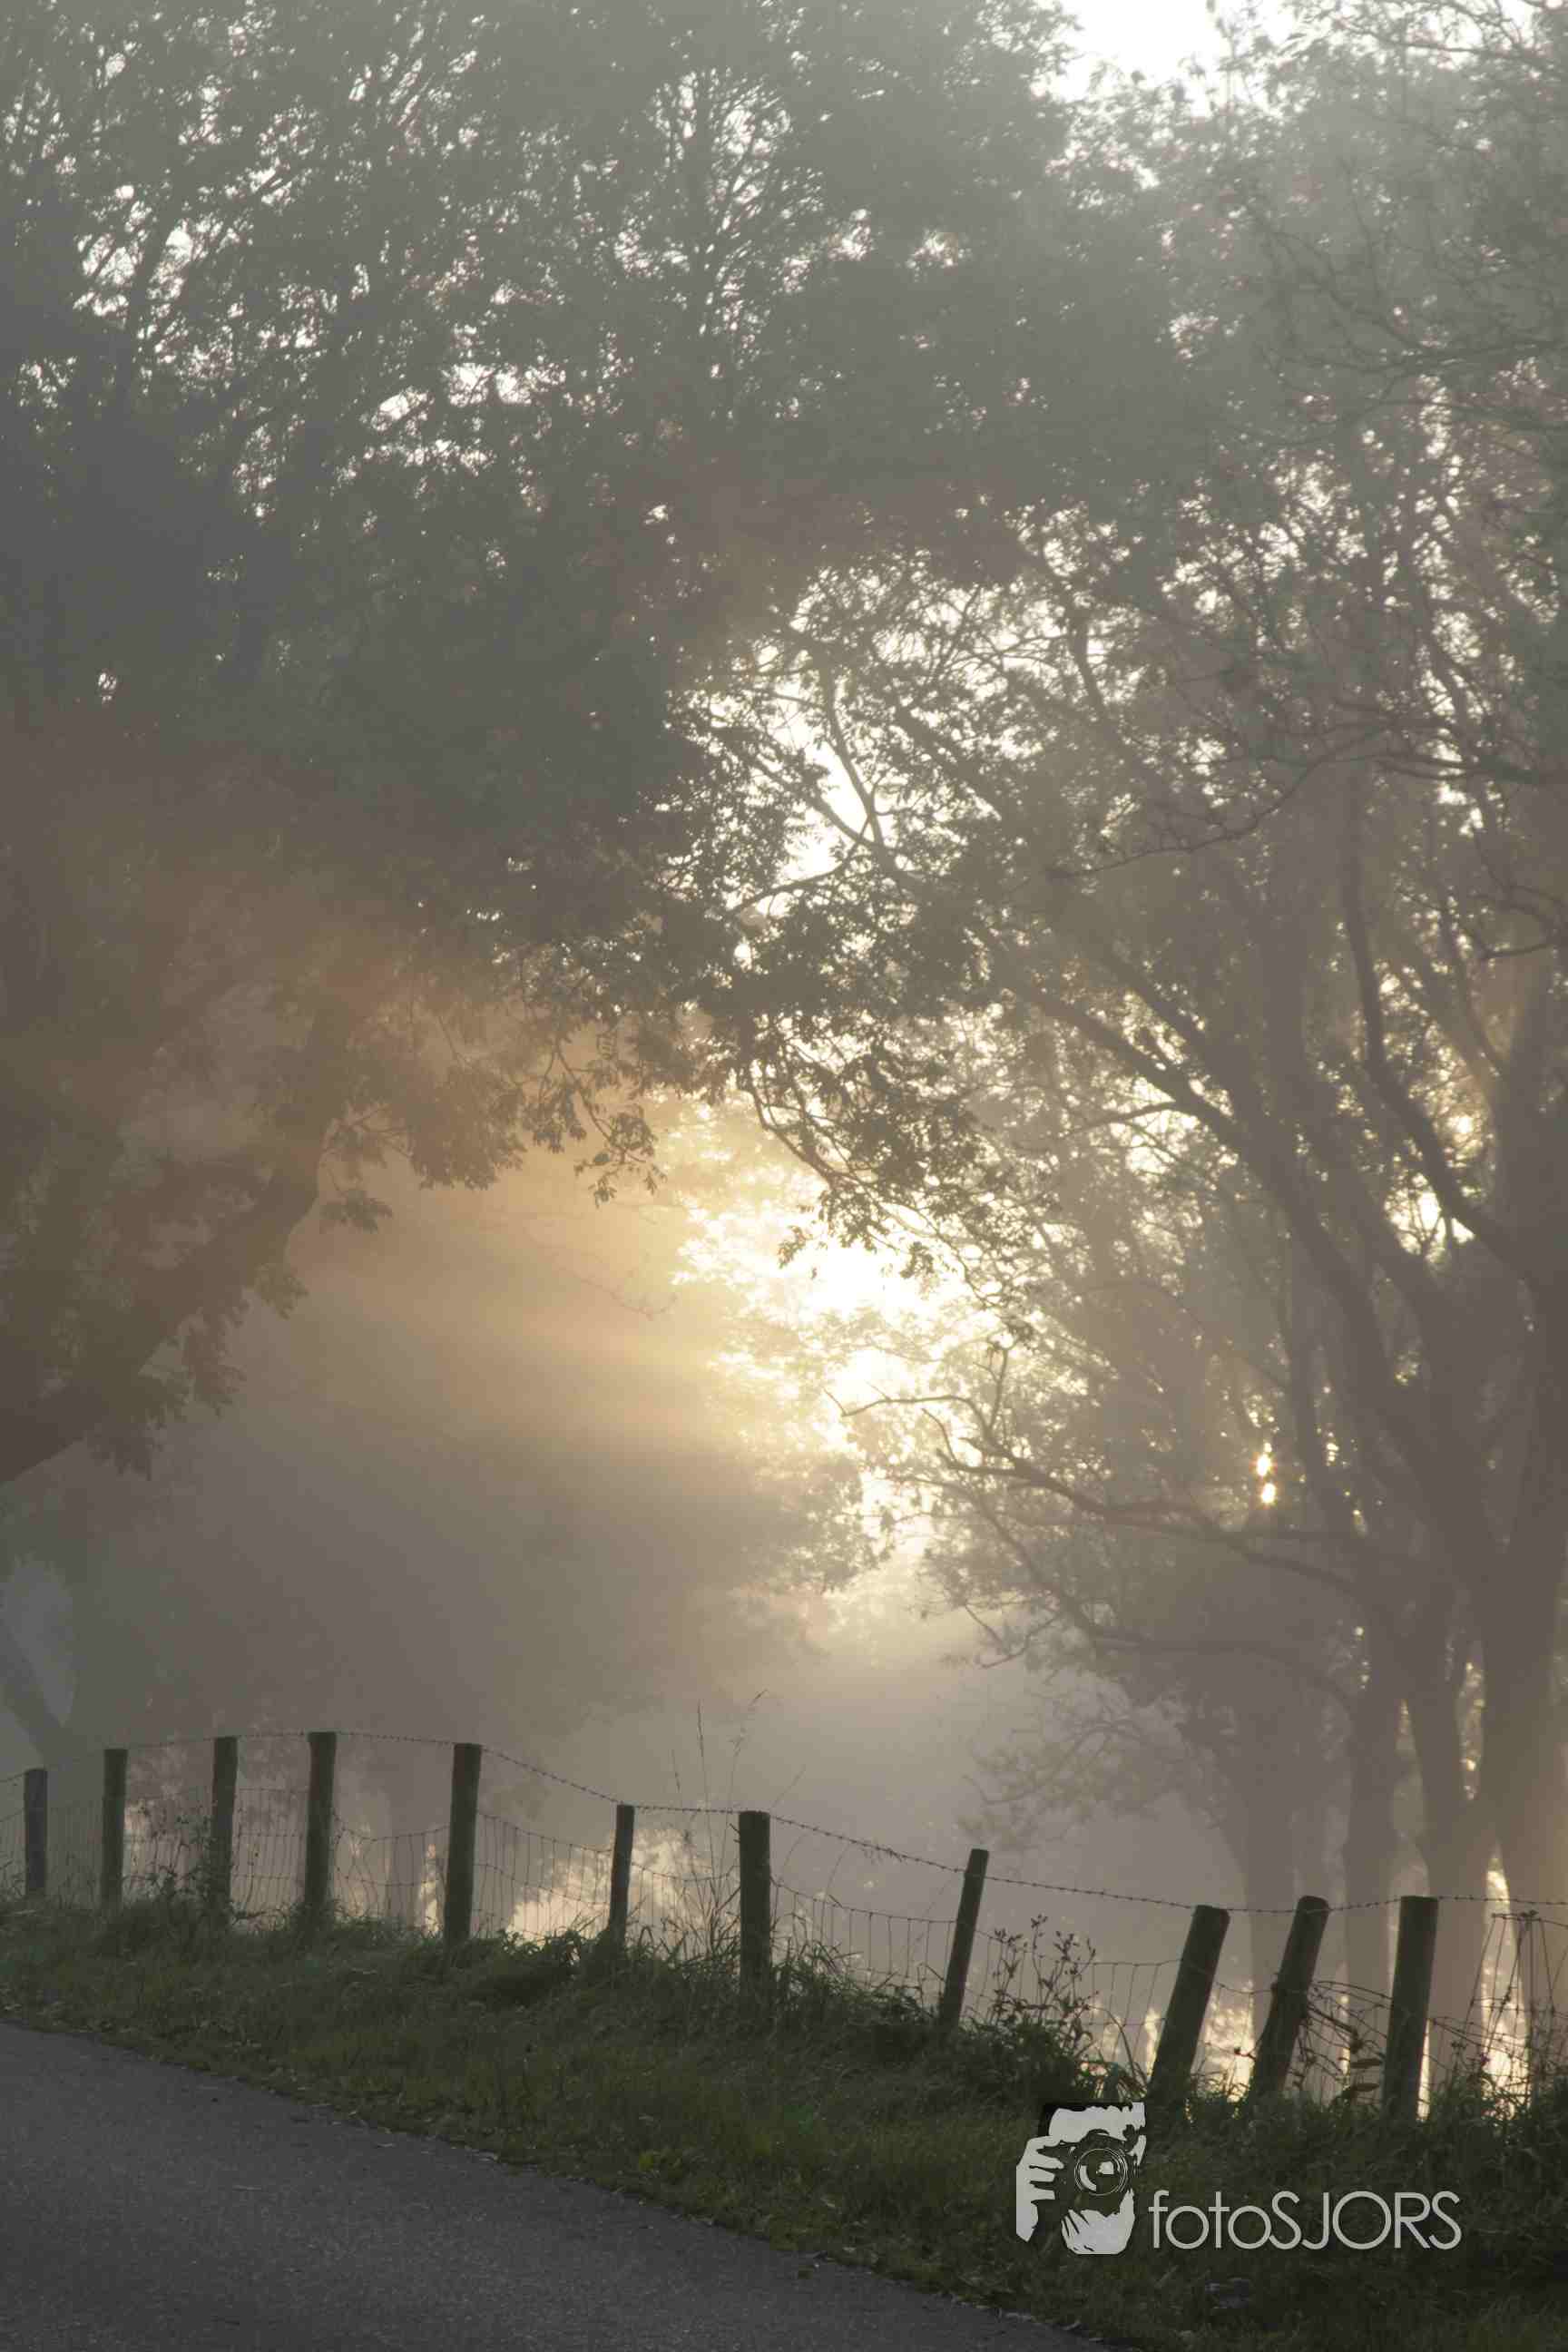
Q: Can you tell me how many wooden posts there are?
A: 11